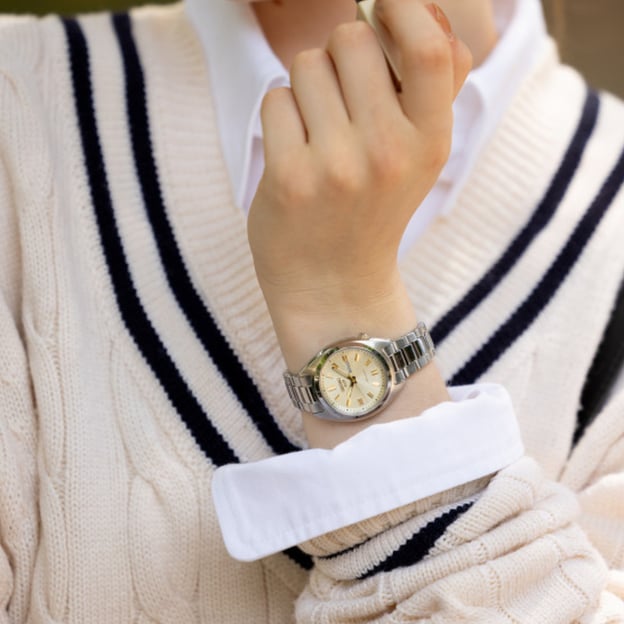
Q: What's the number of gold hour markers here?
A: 12